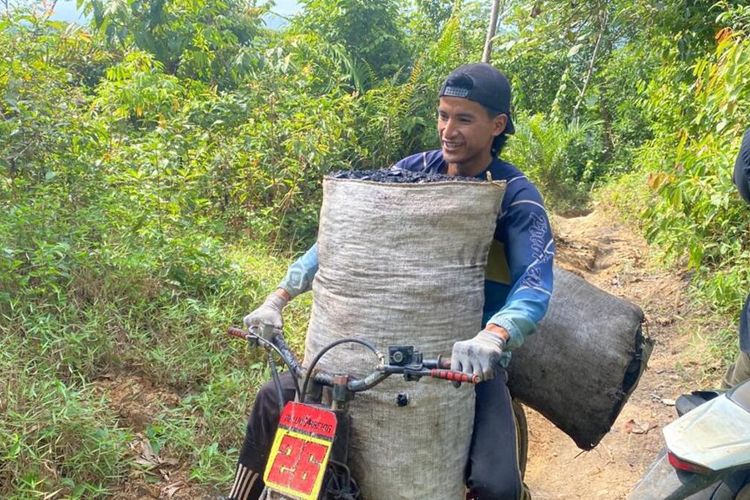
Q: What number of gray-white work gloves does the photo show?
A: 2